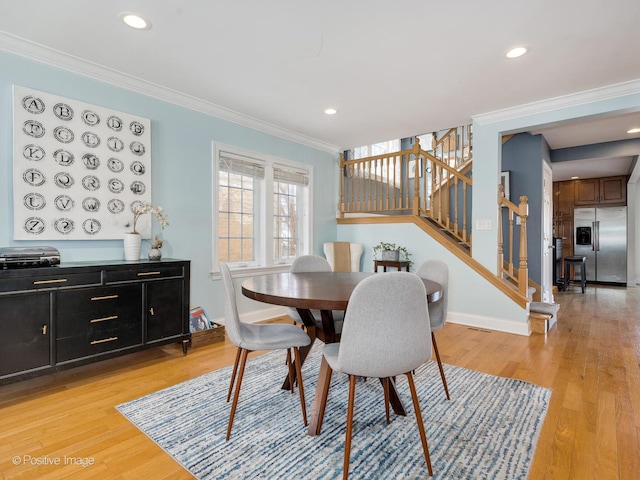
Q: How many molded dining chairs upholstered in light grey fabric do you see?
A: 4